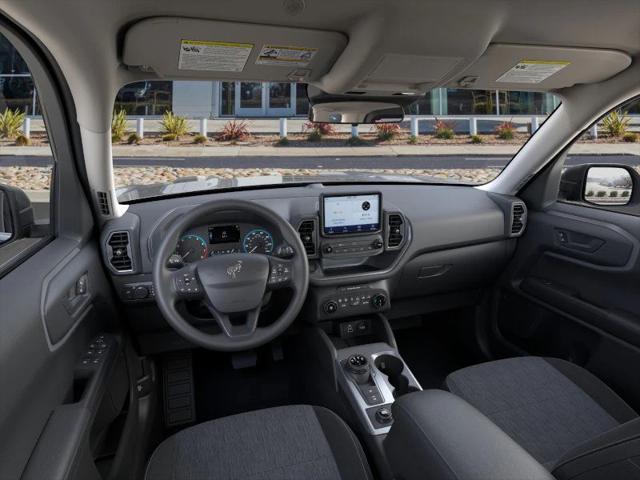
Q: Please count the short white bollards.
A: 9